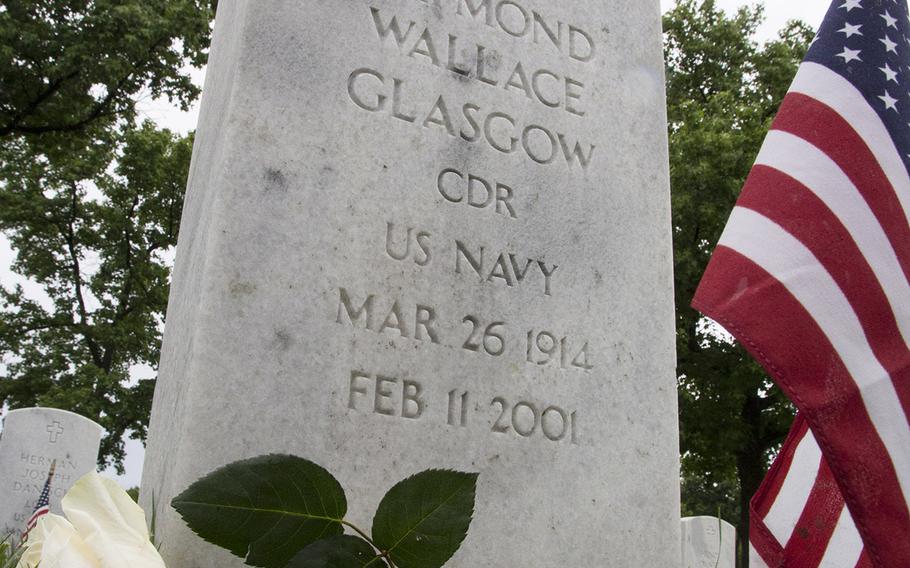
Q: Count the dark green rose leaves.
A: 3